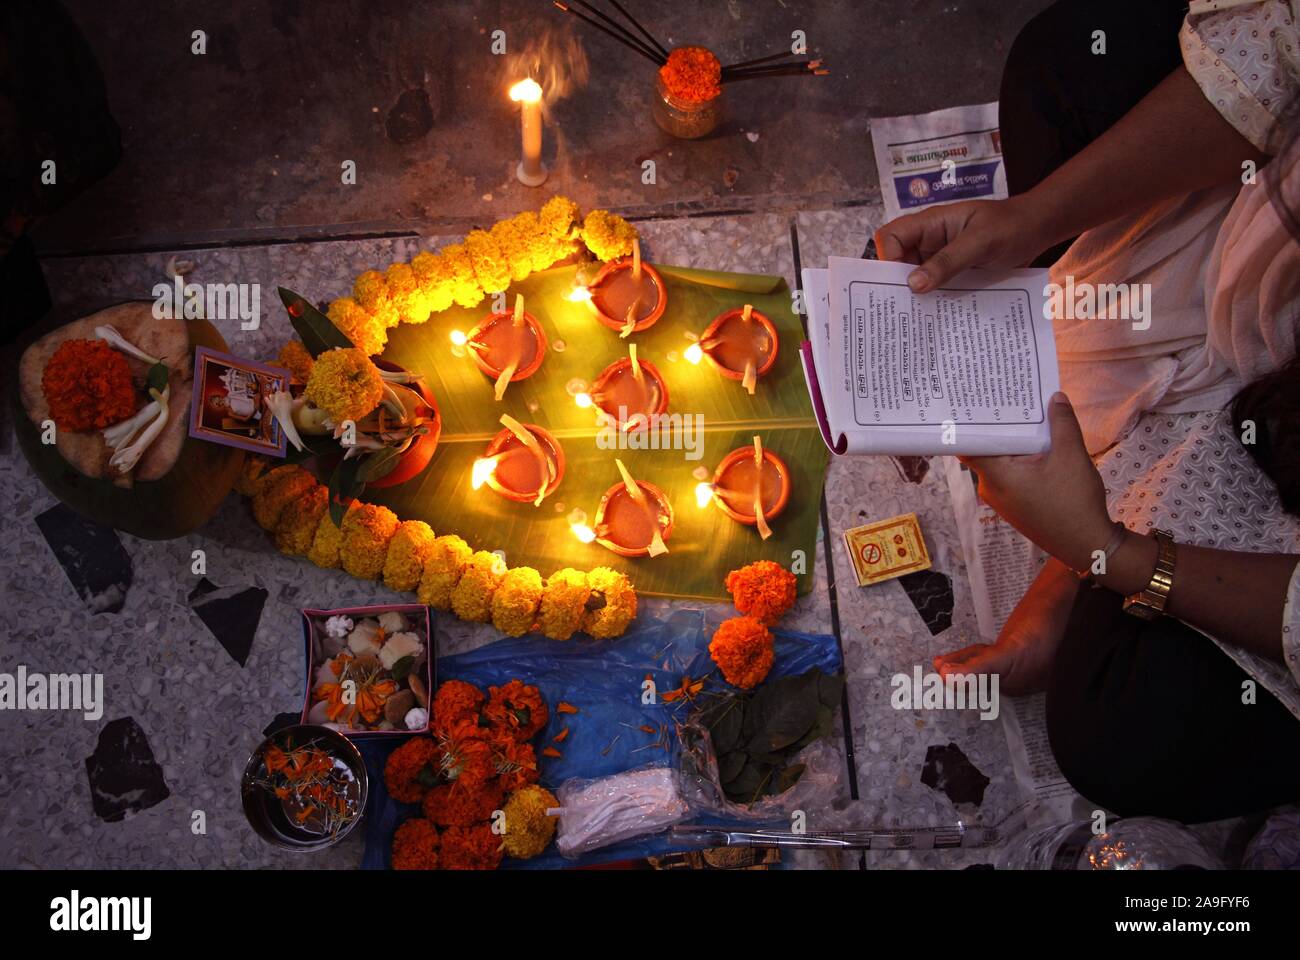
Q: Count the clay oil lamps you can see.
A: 7